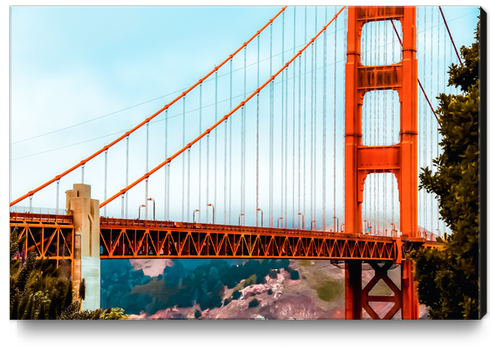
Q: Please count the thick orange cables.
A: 2